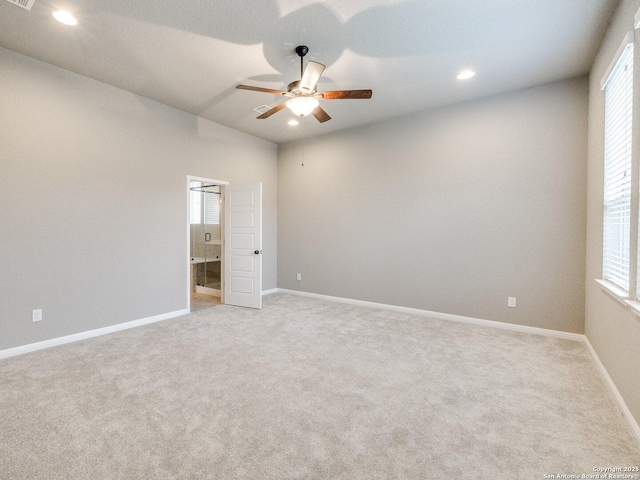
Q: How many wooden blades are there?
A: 5